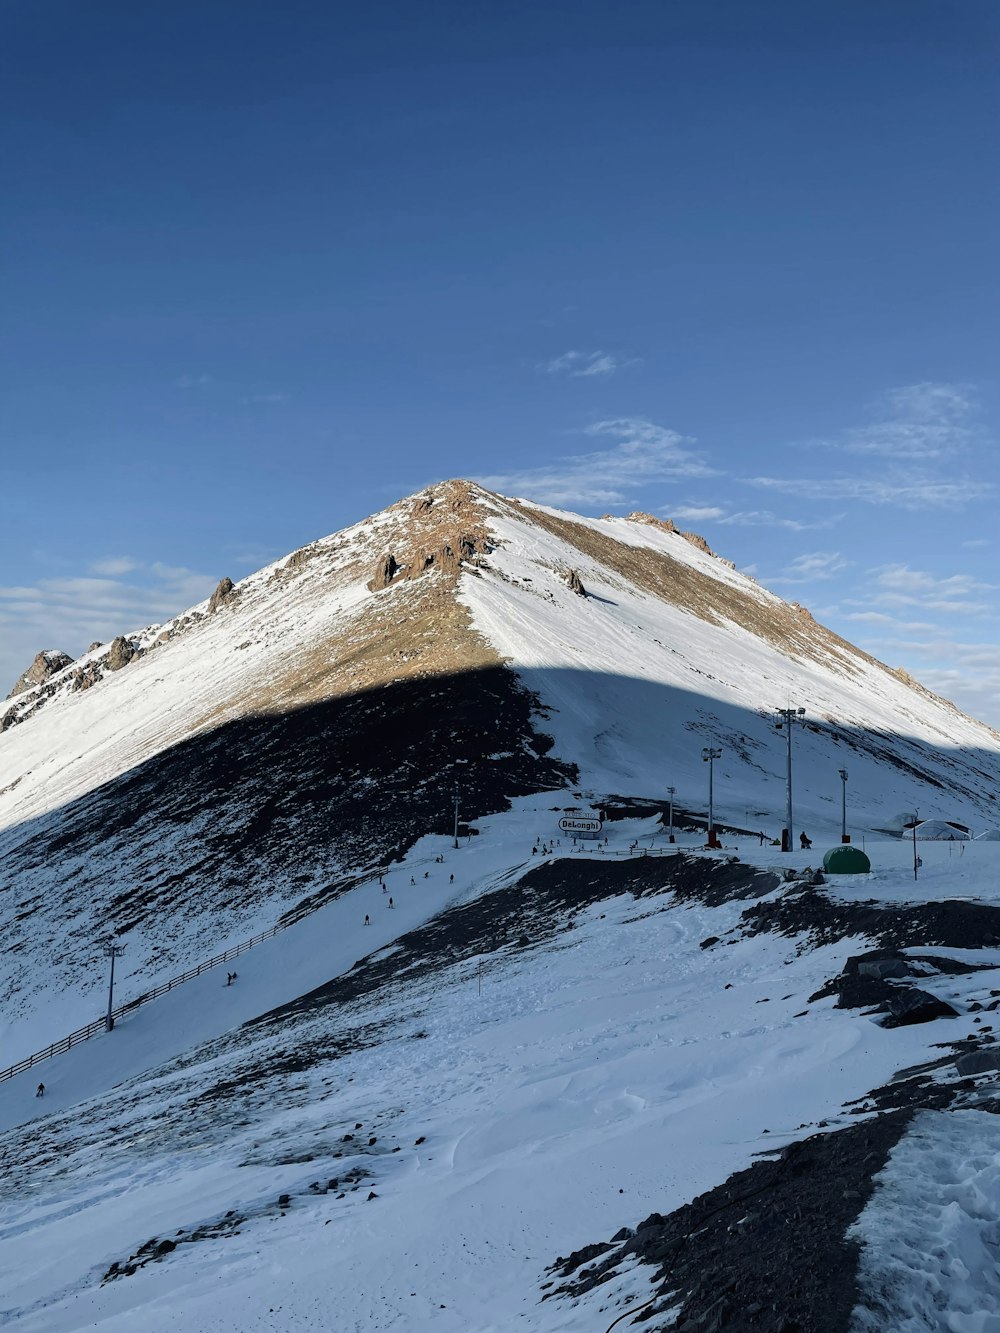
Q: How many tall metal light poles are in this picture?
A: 6